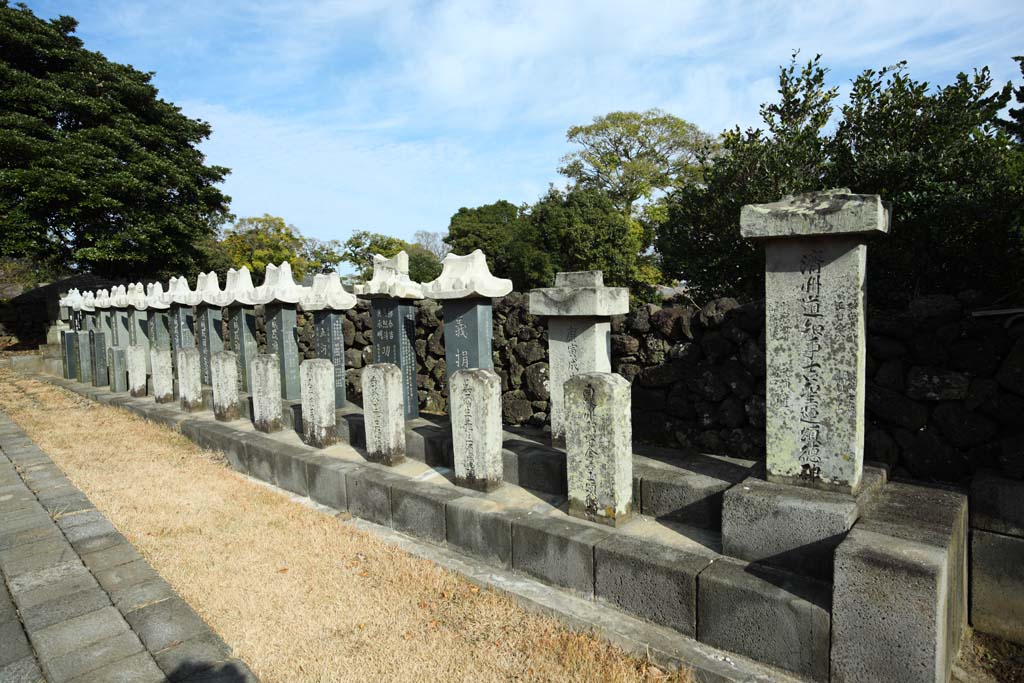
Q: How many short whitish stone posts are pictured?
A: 9